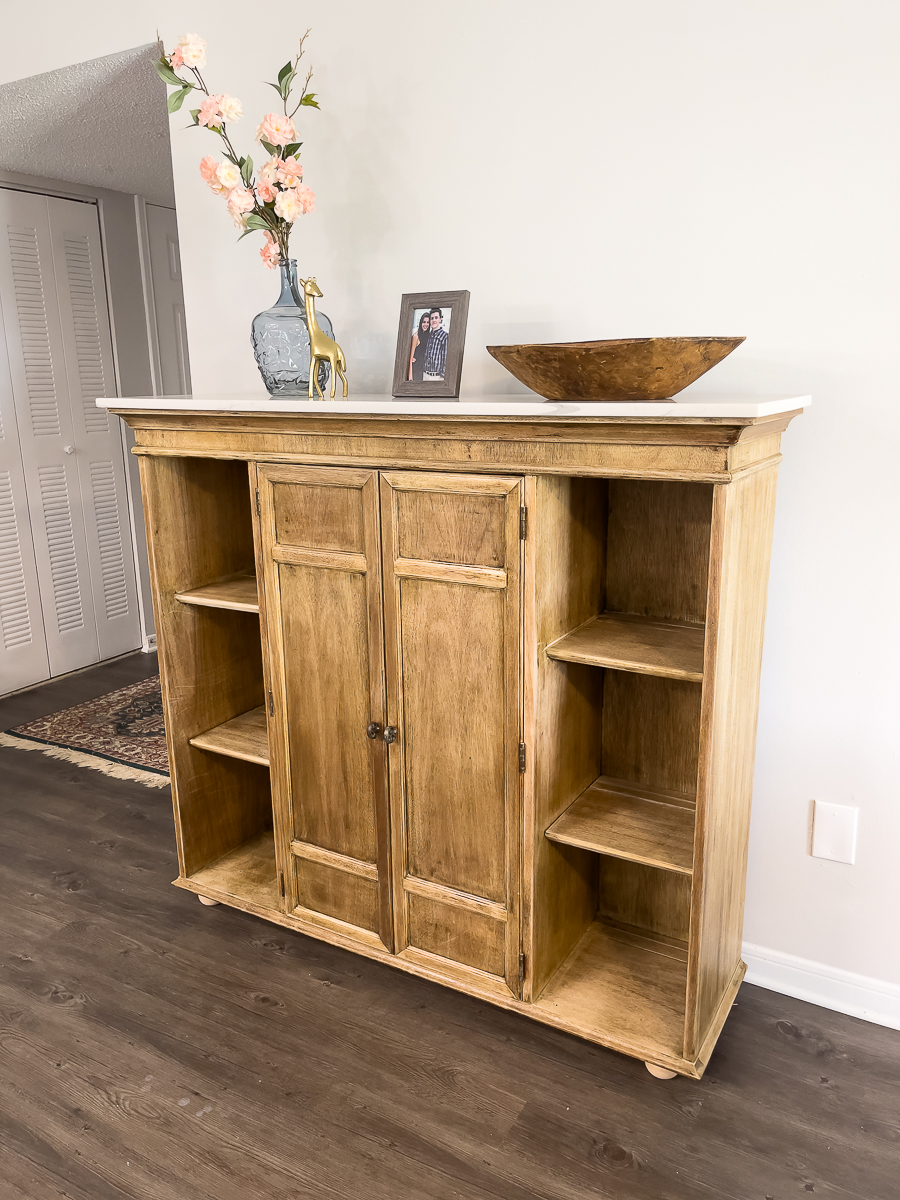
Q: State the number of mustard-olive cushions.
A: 0